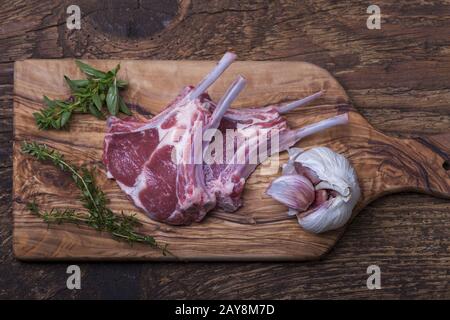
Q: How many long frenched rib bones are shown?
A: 4